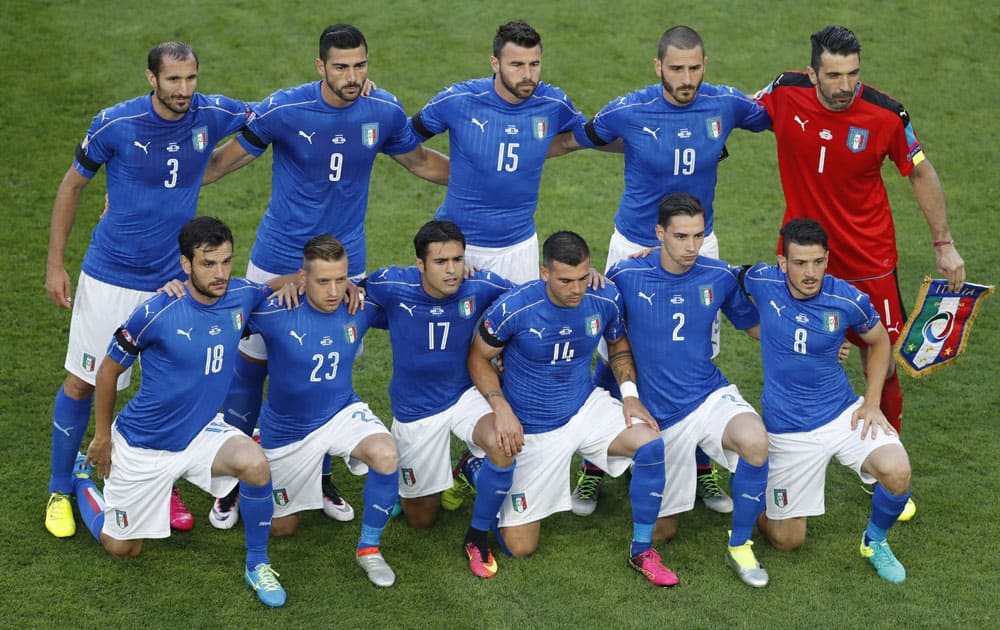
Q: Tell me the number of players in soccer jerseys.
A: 11